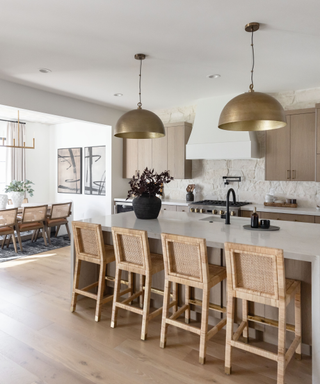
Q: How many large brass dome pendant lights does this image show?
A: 2